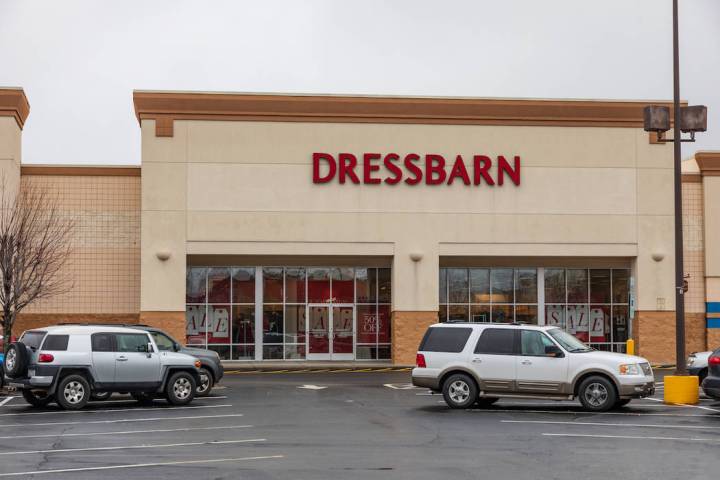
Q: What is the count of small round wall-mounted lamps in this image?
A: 3